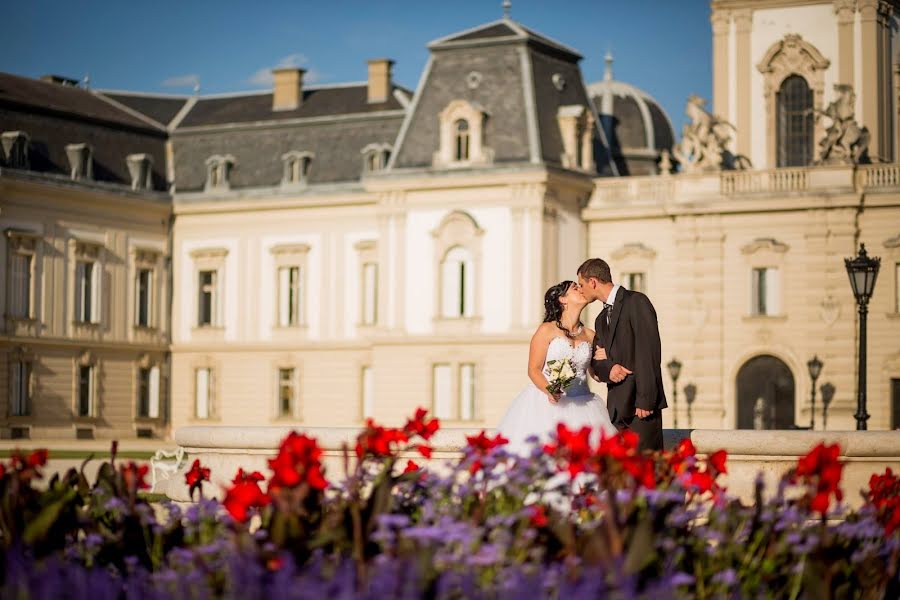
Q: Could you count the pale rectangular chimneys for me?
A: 2